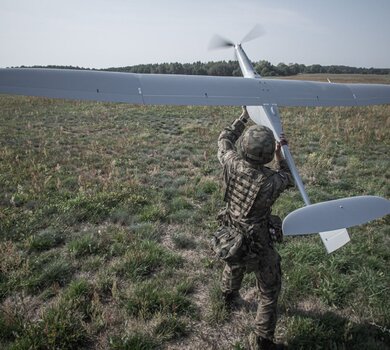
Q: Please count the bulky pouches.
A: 2